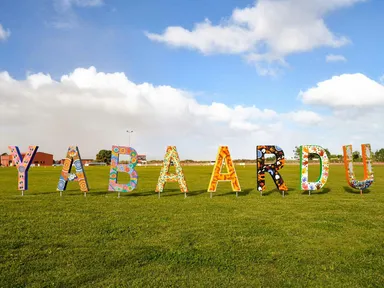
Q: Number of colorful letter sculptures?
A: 8